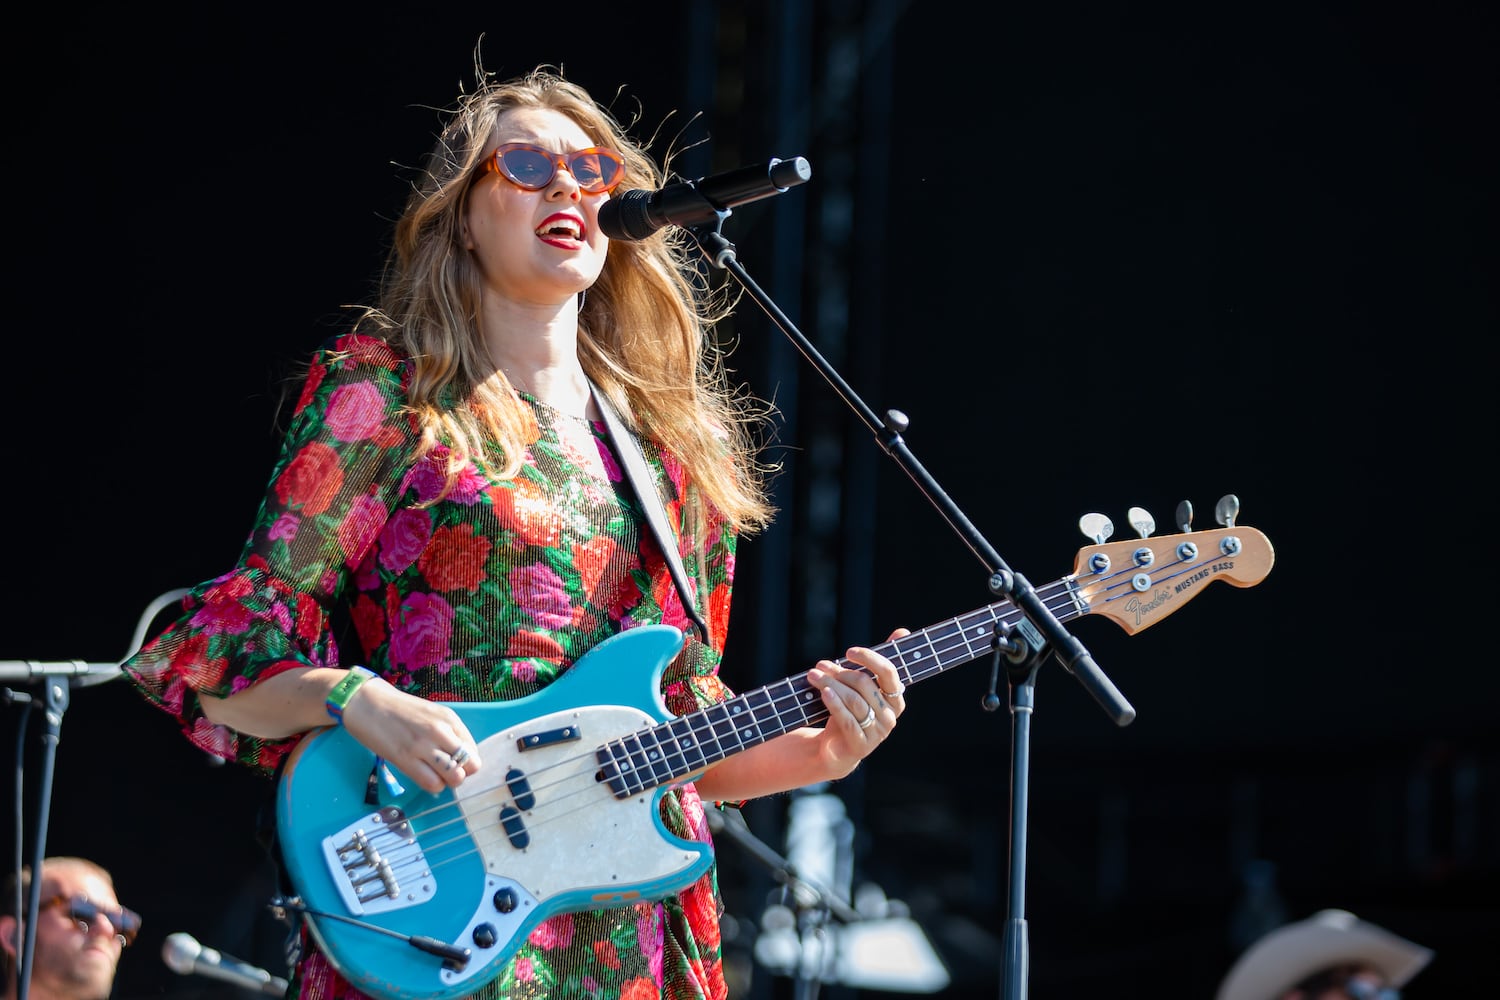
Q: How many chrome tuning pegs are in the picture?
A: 4